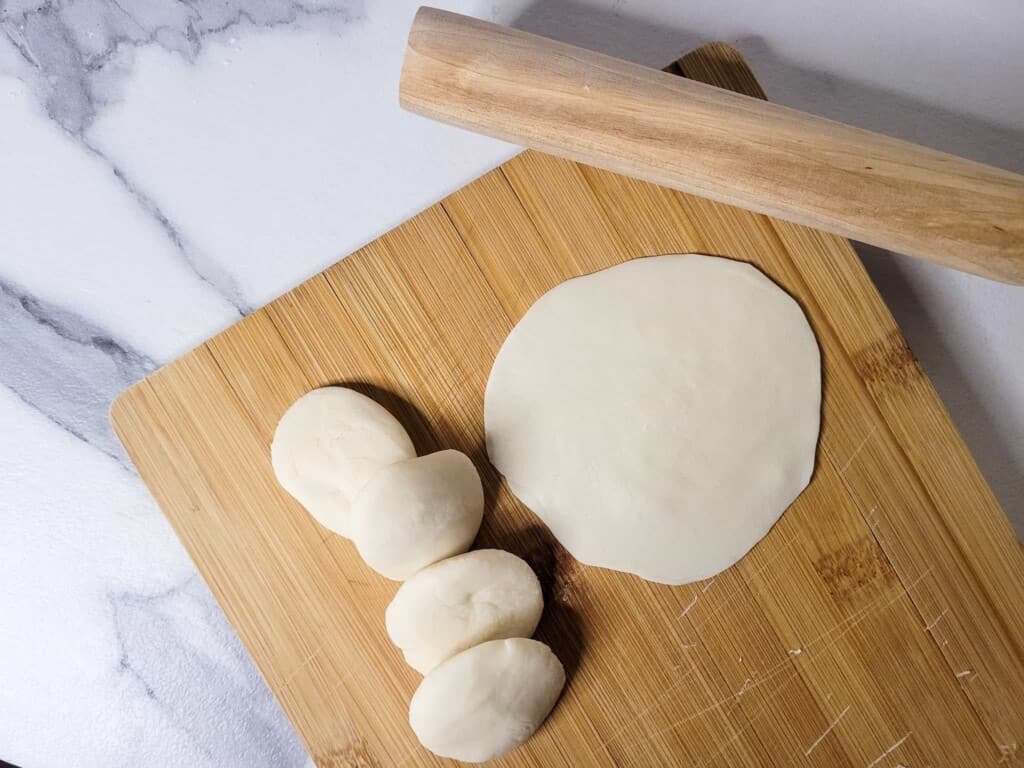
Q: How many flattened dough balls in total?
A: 1